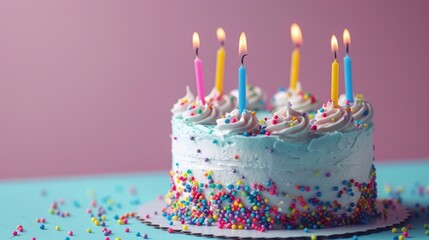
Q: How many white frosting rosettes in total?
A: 9